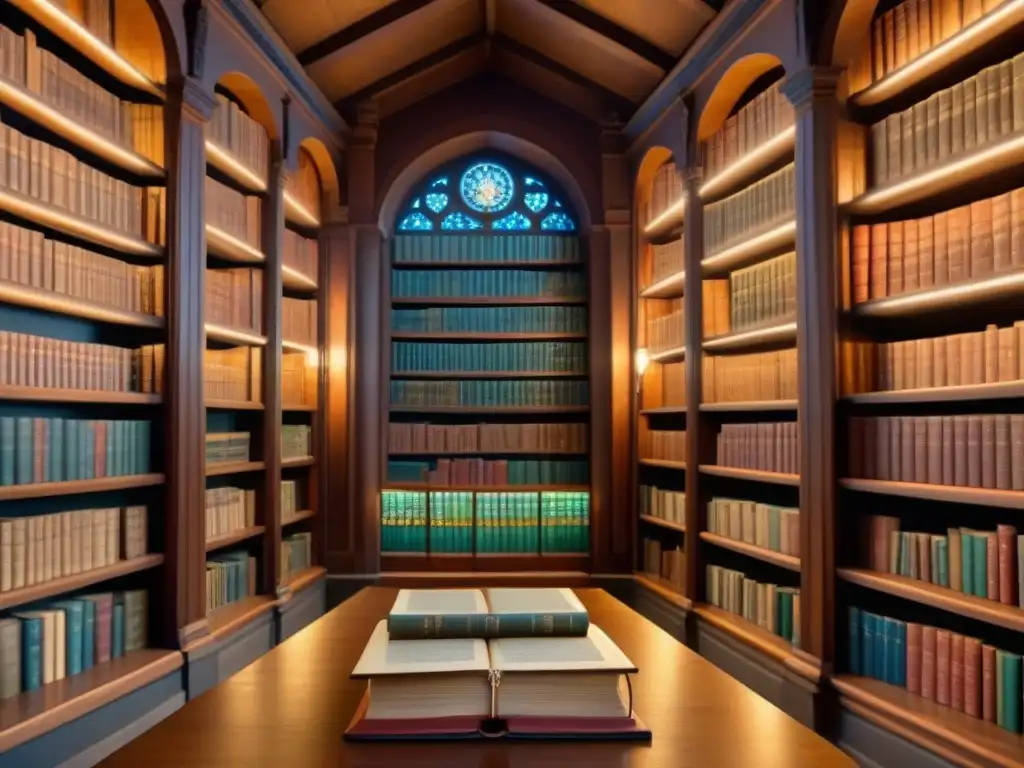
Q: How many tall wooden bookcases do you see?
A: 7